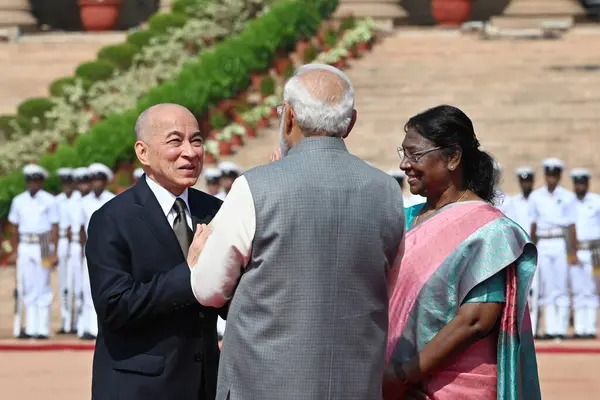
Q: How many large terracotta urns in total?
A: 2